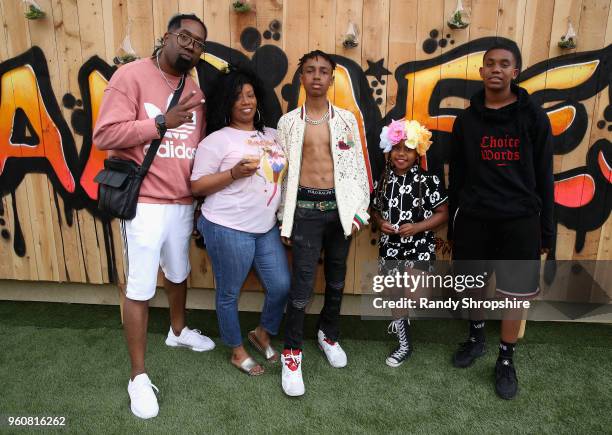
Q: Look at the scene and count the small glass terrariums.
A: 6